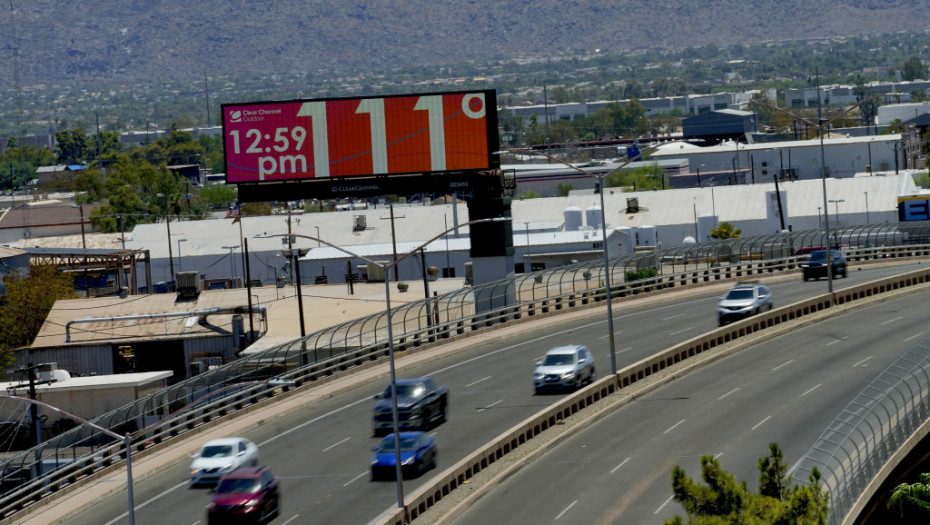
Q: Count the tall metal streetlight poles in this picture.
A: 4